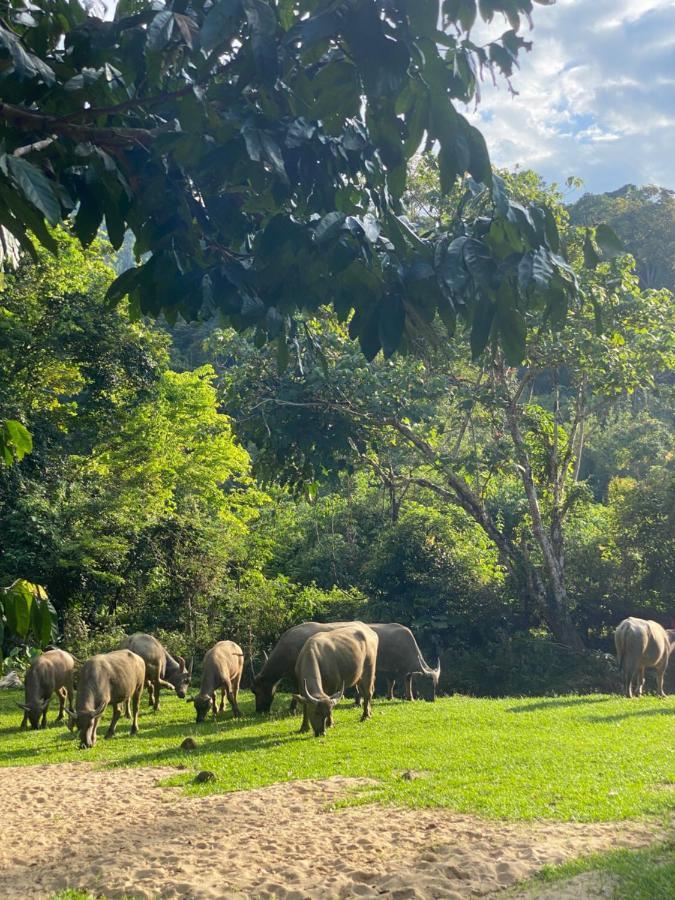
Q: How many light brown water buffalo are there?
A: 8